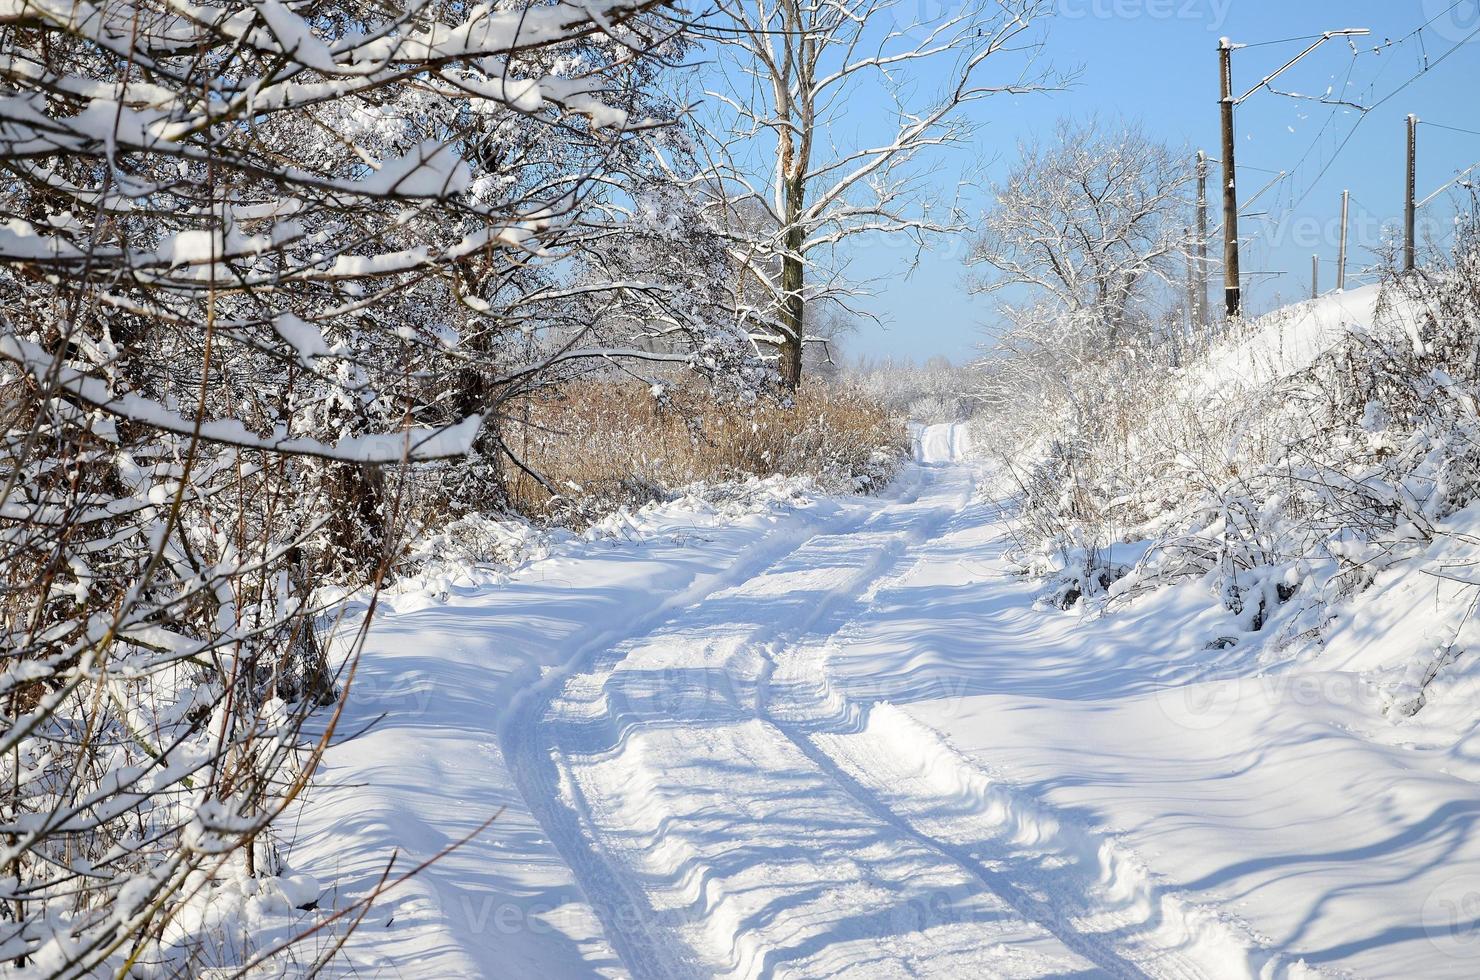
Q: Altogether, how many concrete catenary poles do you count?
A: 6